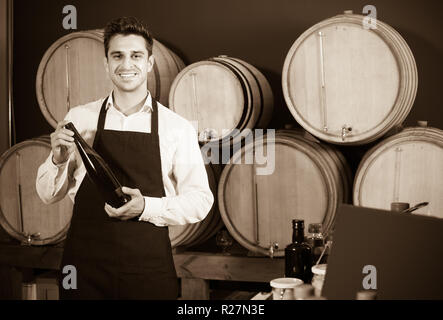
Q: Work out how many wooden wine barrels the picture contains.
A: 7